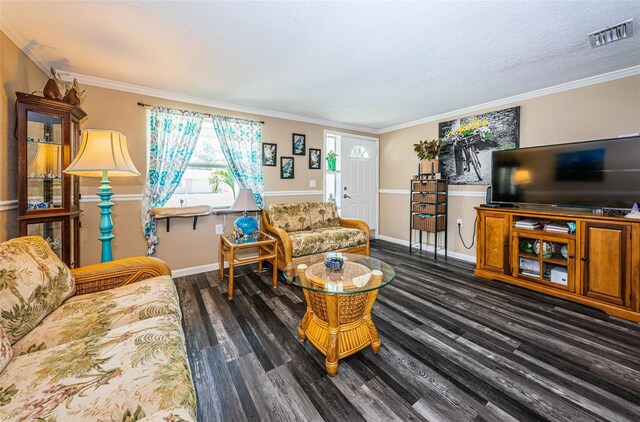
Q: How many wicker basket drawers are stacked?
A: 4